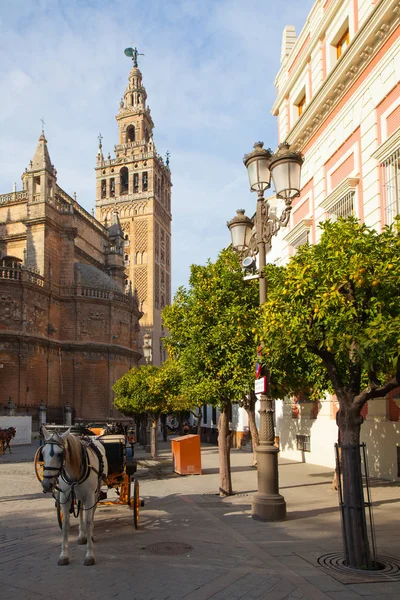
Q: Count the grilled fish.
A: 0